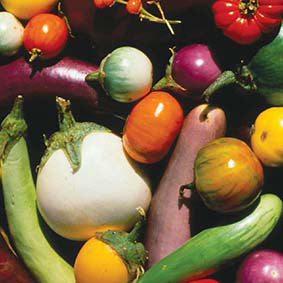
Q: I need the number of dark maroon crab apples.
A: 0